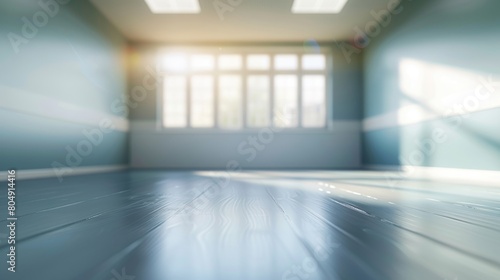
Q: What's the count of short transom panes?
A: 6